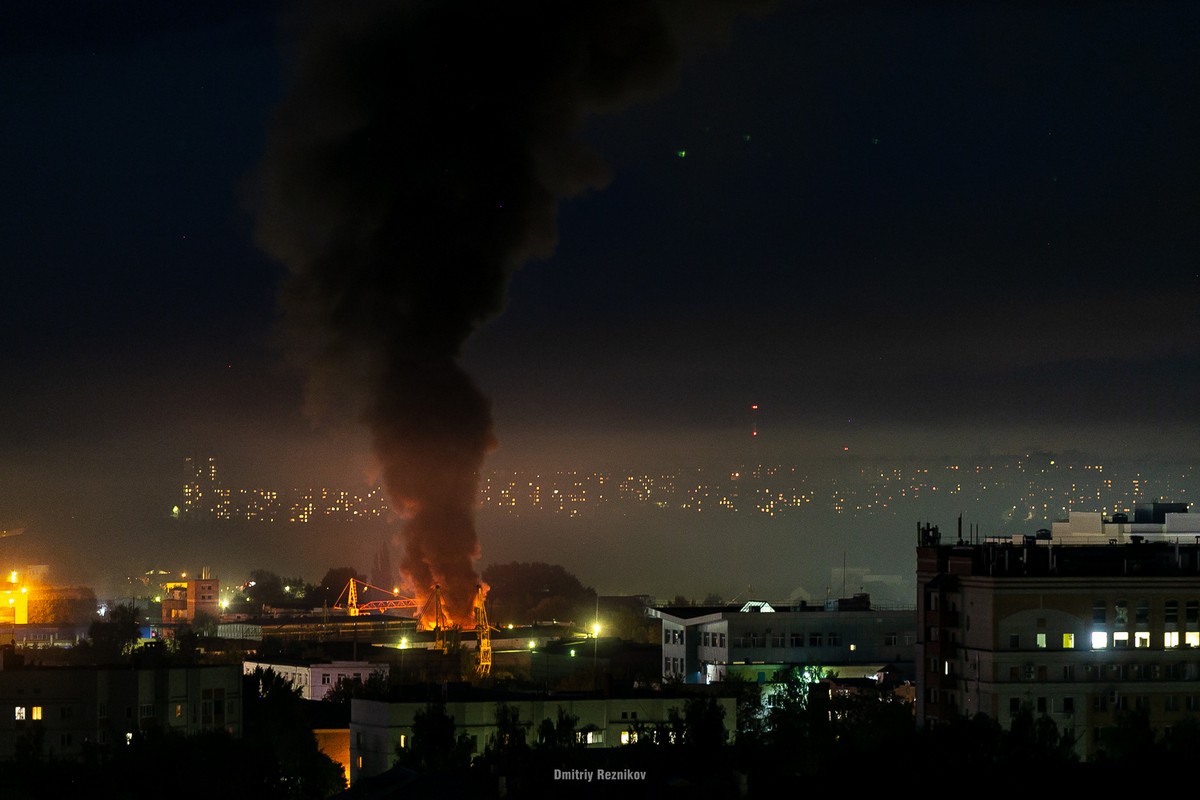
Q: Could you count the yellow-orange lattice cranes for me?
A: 3